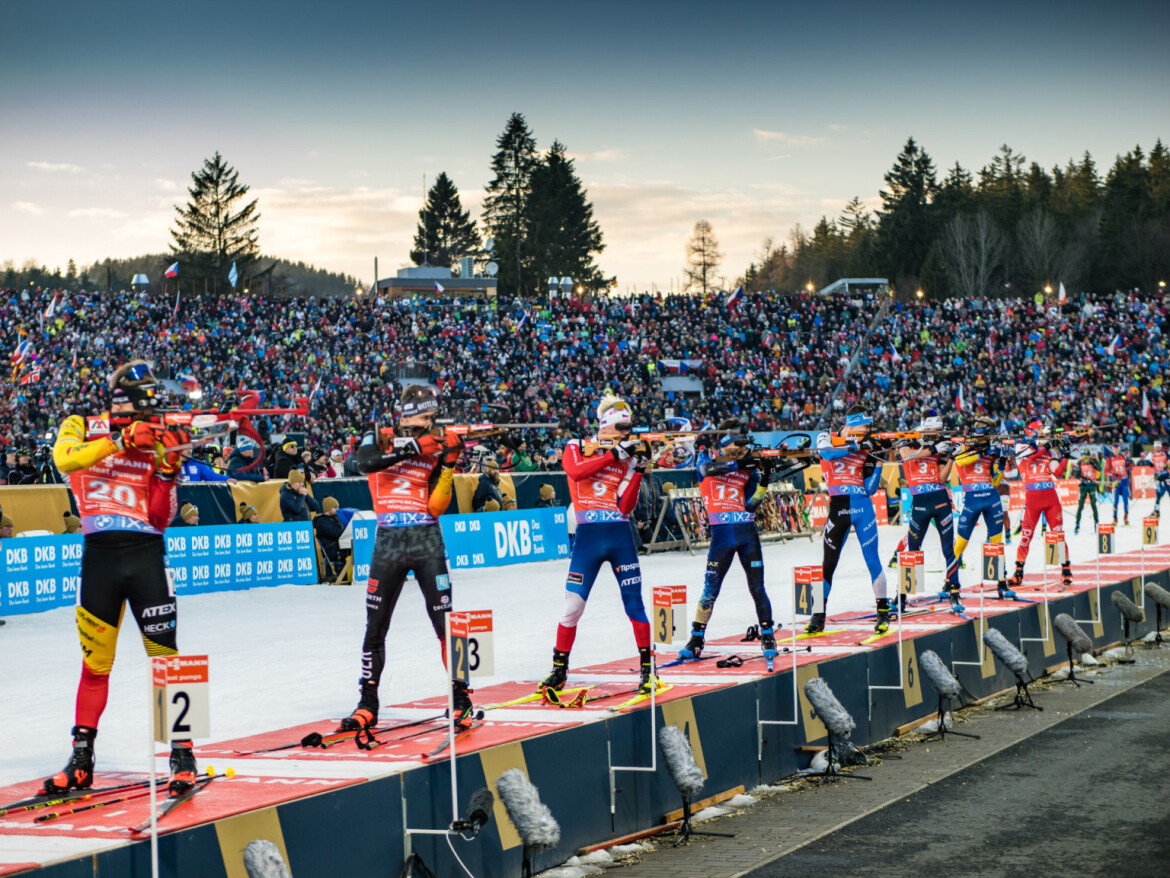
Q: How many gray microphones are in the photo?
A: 9